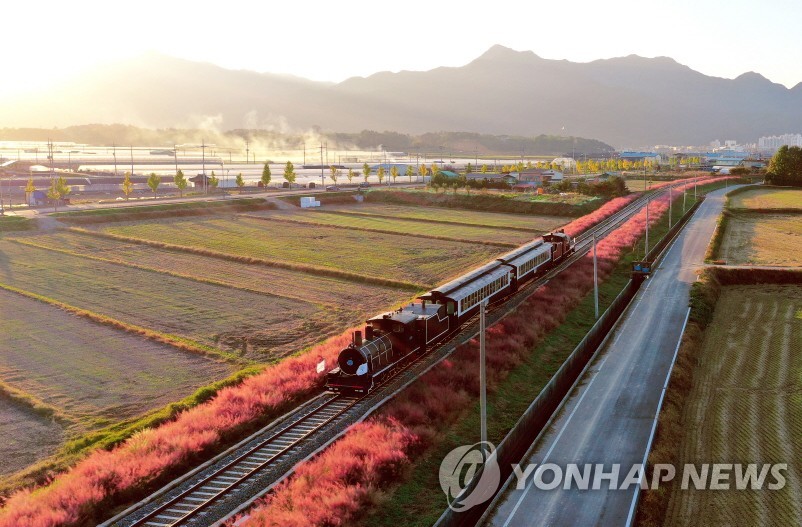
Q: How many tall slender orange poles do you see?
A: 0